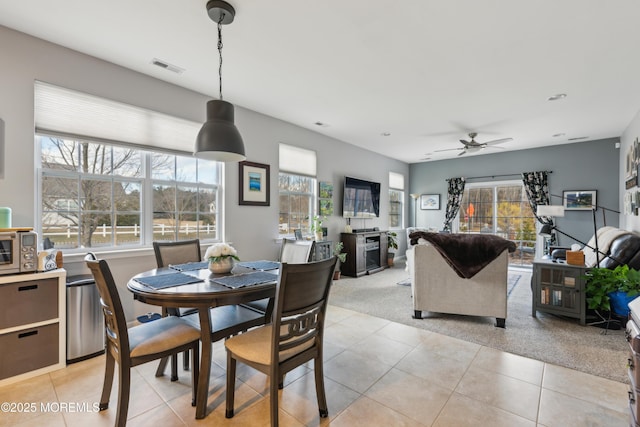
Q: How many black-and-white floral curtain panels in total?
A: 2